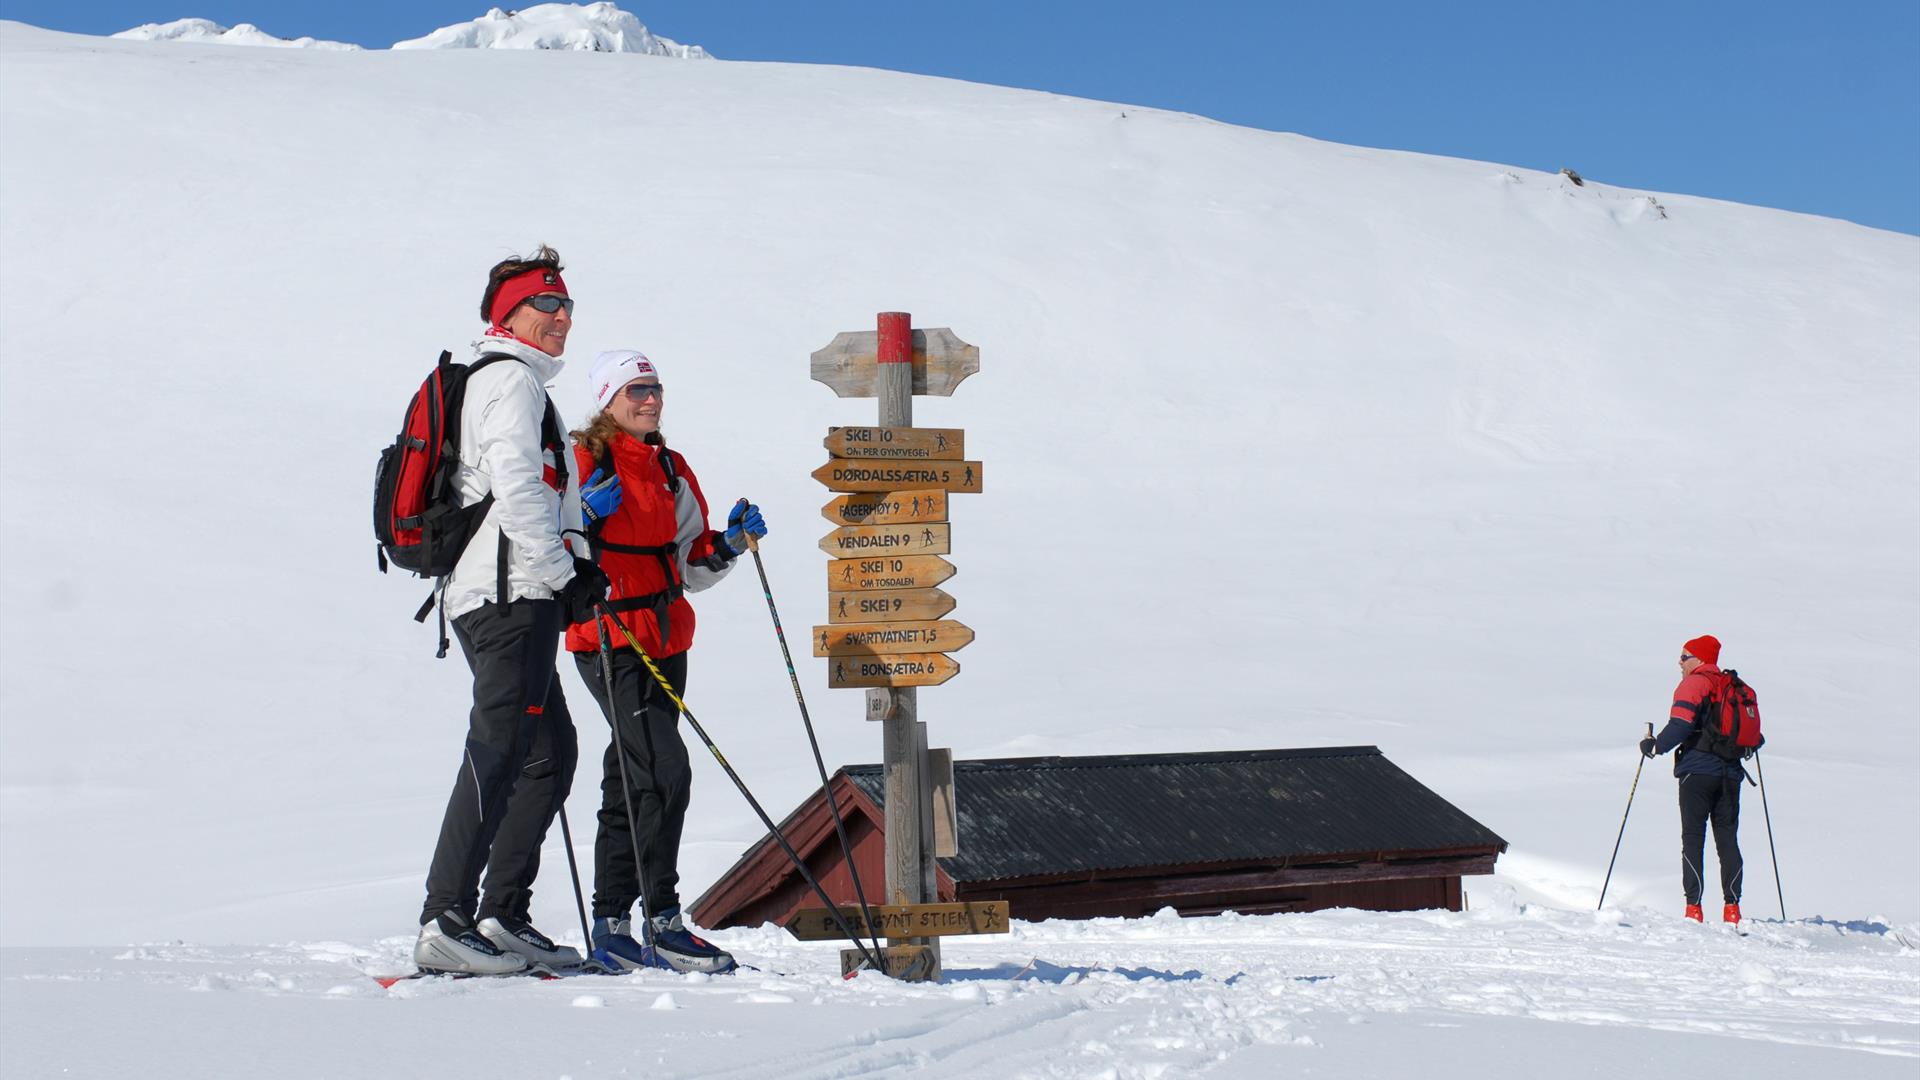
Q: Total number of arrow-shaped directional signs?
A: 10